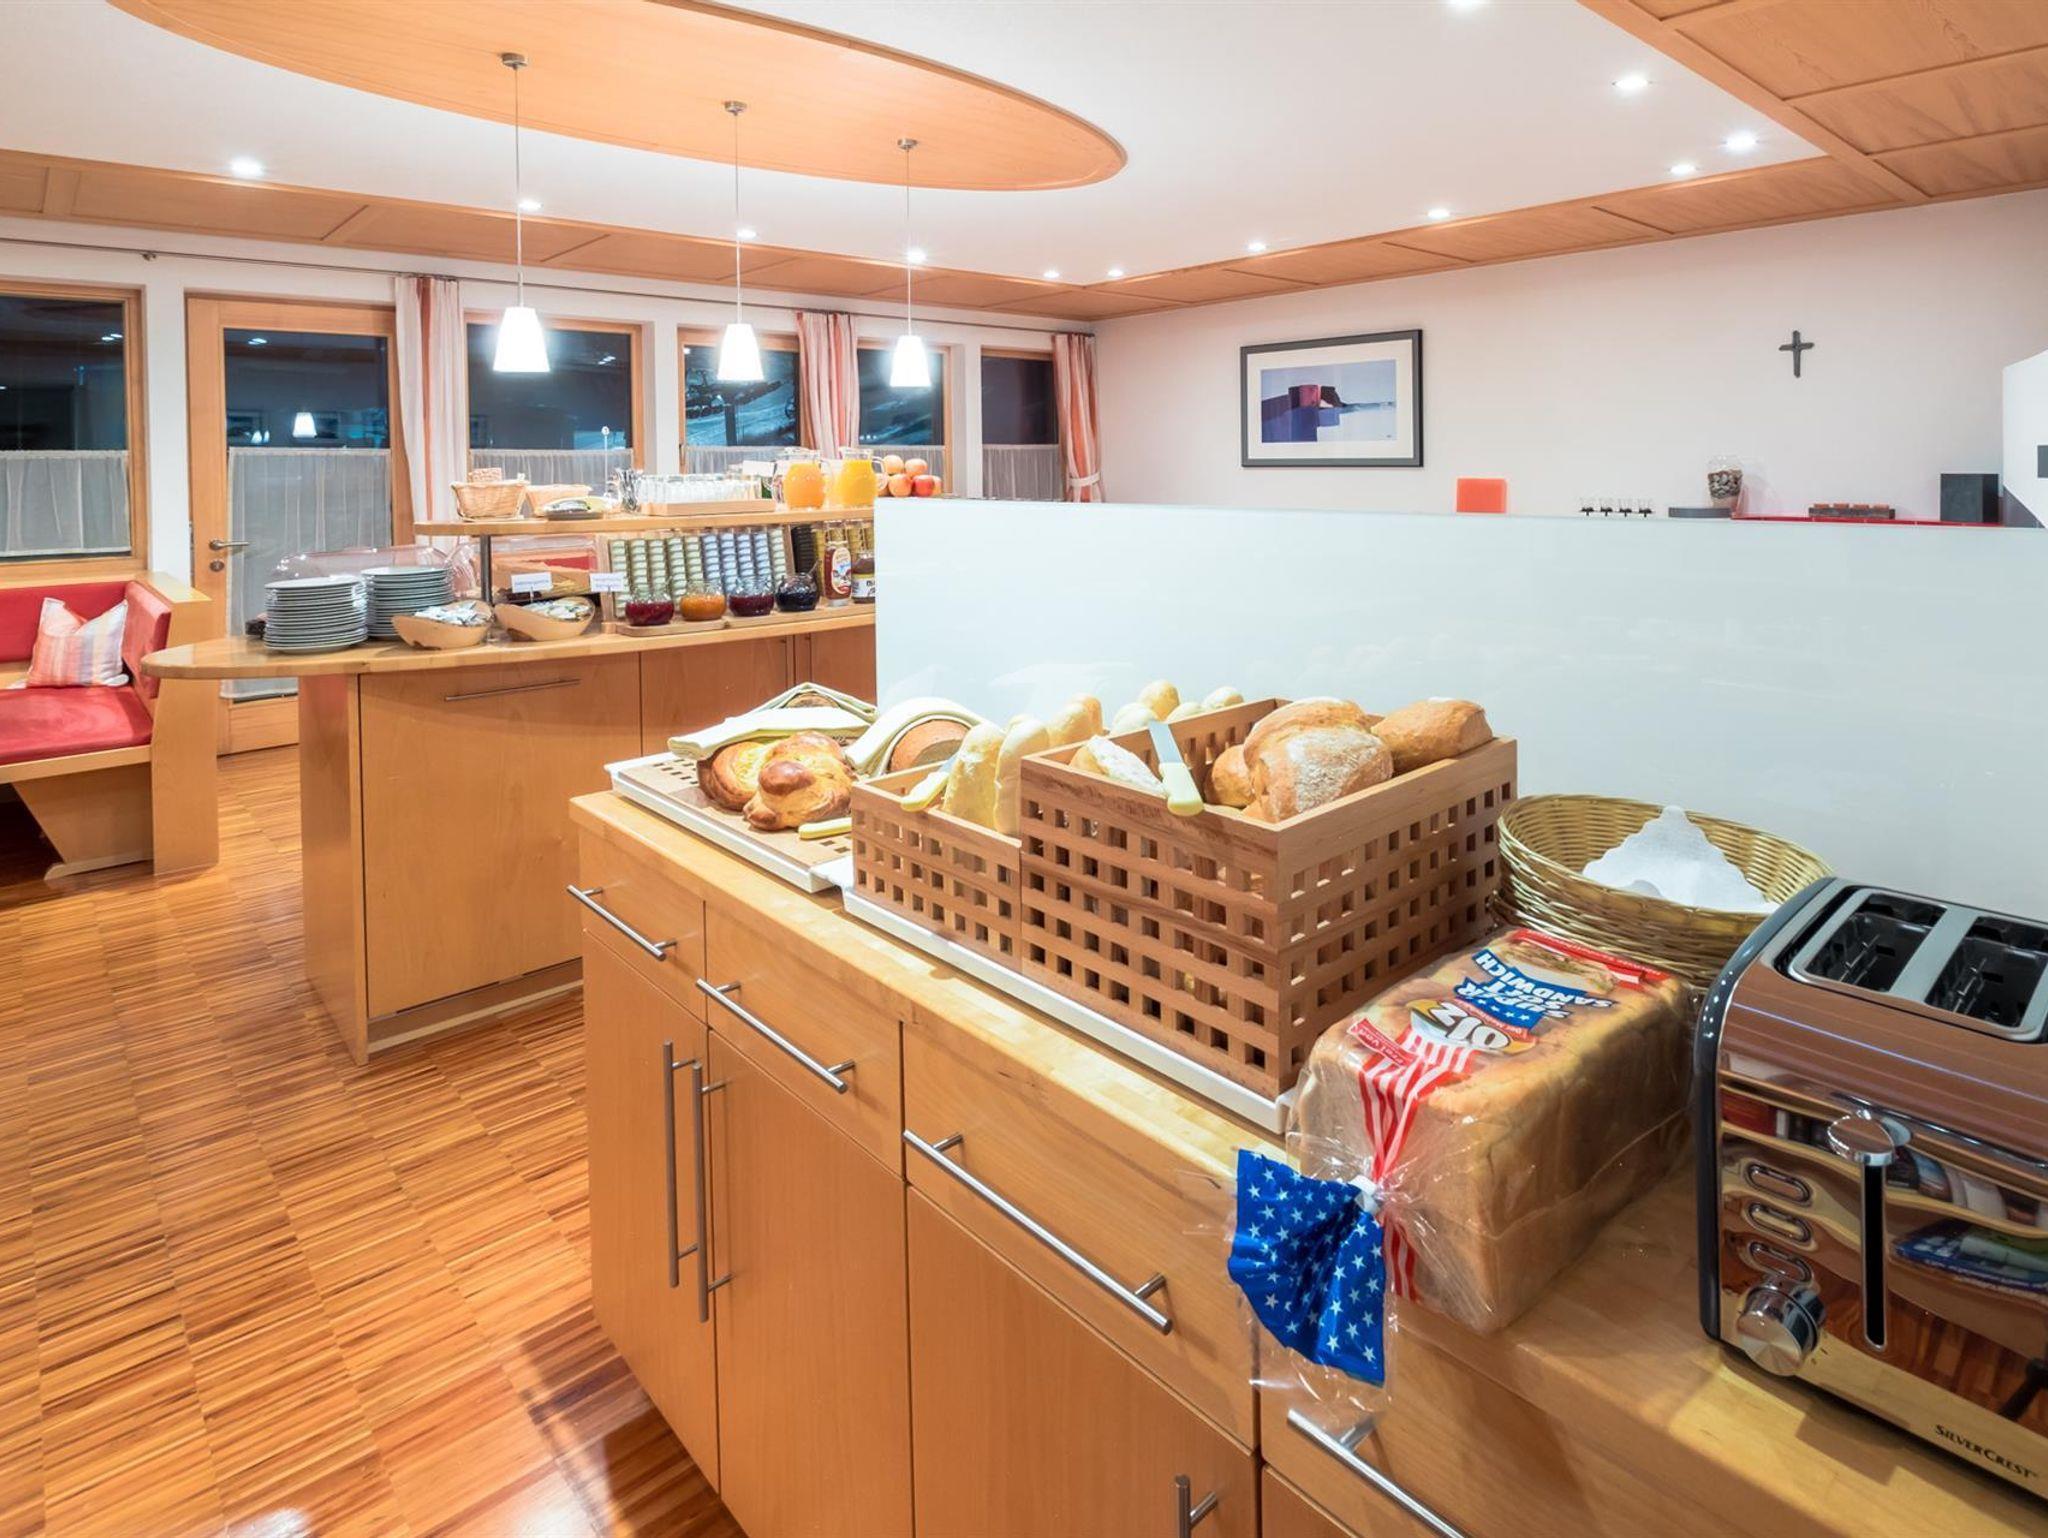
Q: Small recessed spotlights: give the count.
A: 12